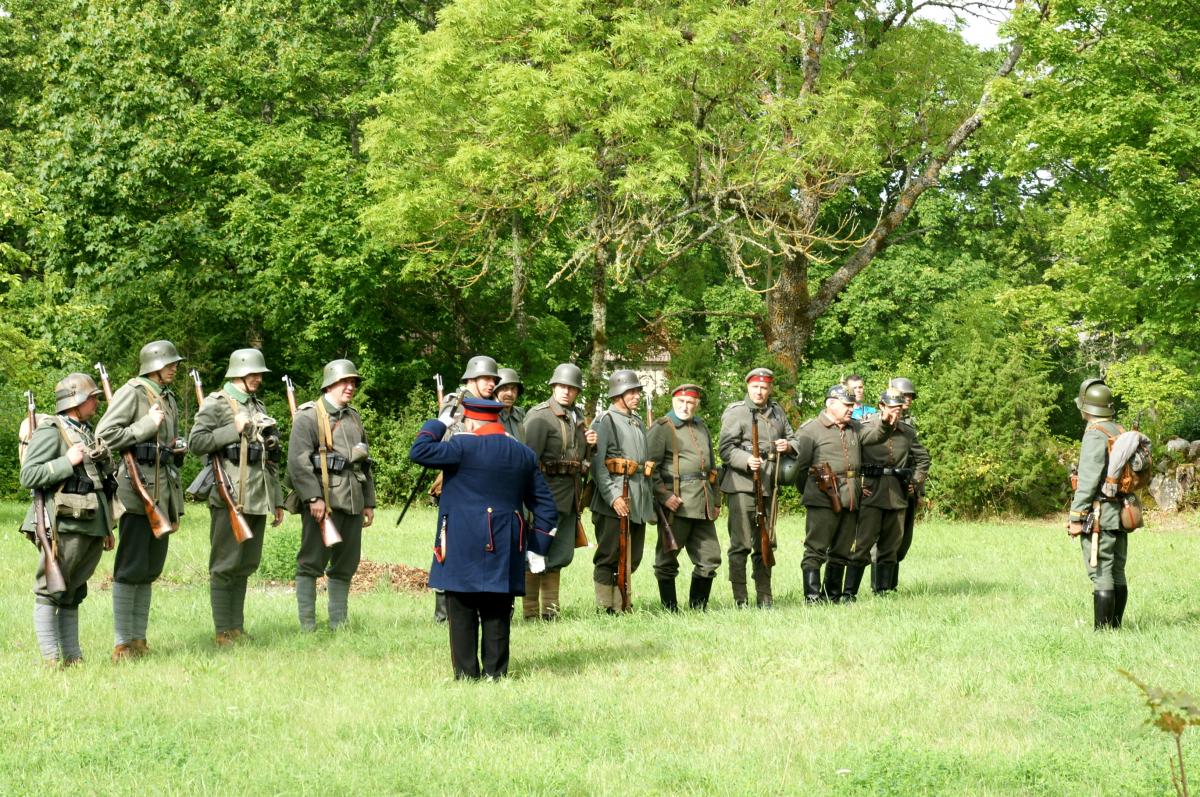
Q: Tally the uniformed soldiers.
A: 15